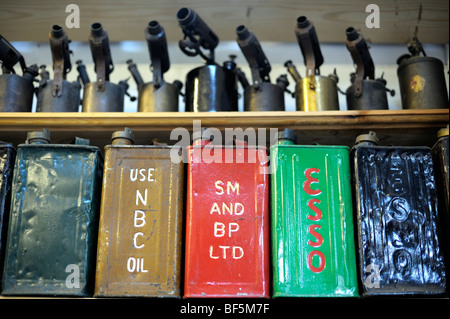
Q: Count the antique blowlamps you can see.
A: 9